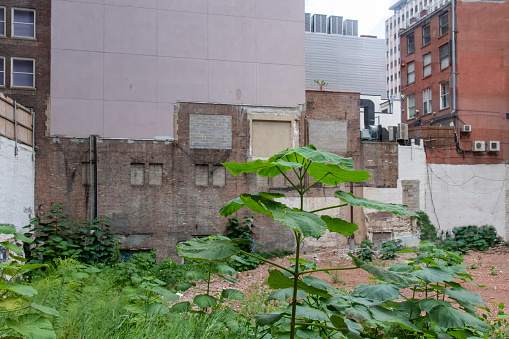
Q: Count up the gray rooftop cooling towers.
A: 4